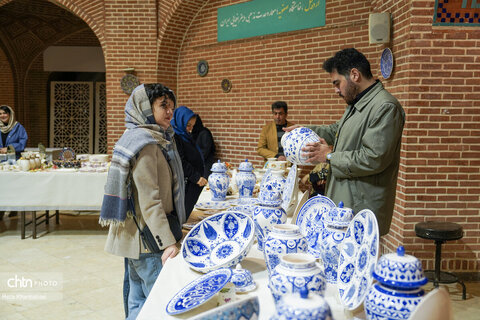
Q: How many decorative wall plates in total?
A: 4